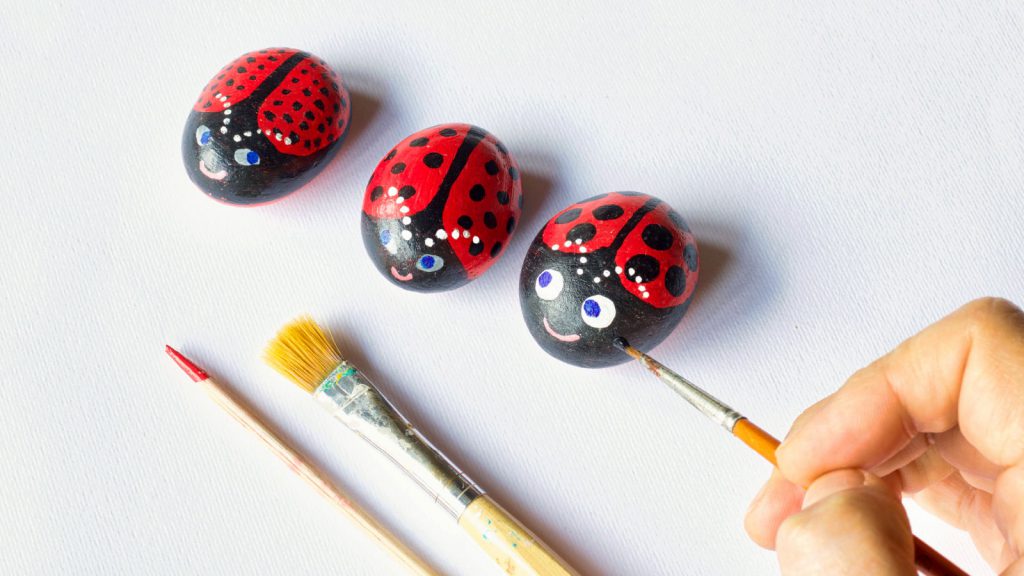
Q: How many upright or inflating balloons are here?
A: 0